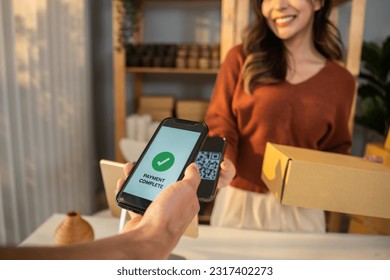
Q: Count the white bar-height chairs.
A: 0